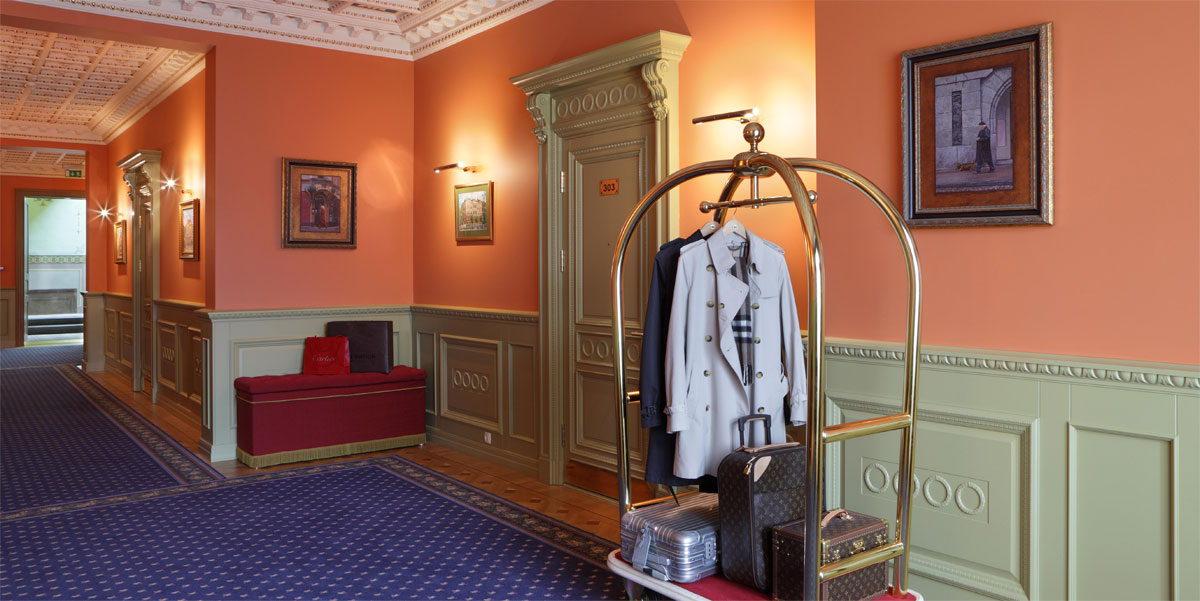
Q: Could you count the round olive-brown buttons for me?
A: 10